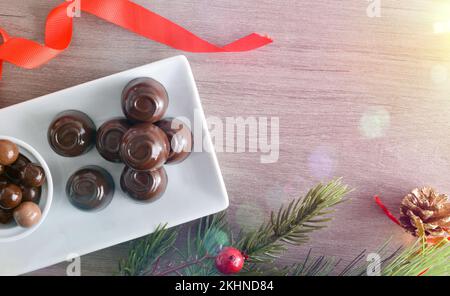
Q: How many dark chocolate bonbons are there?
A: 7